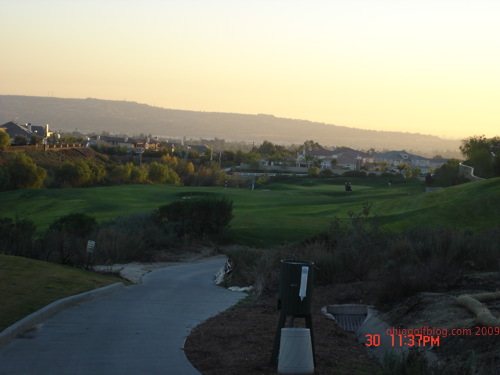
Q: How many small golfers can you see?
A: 2